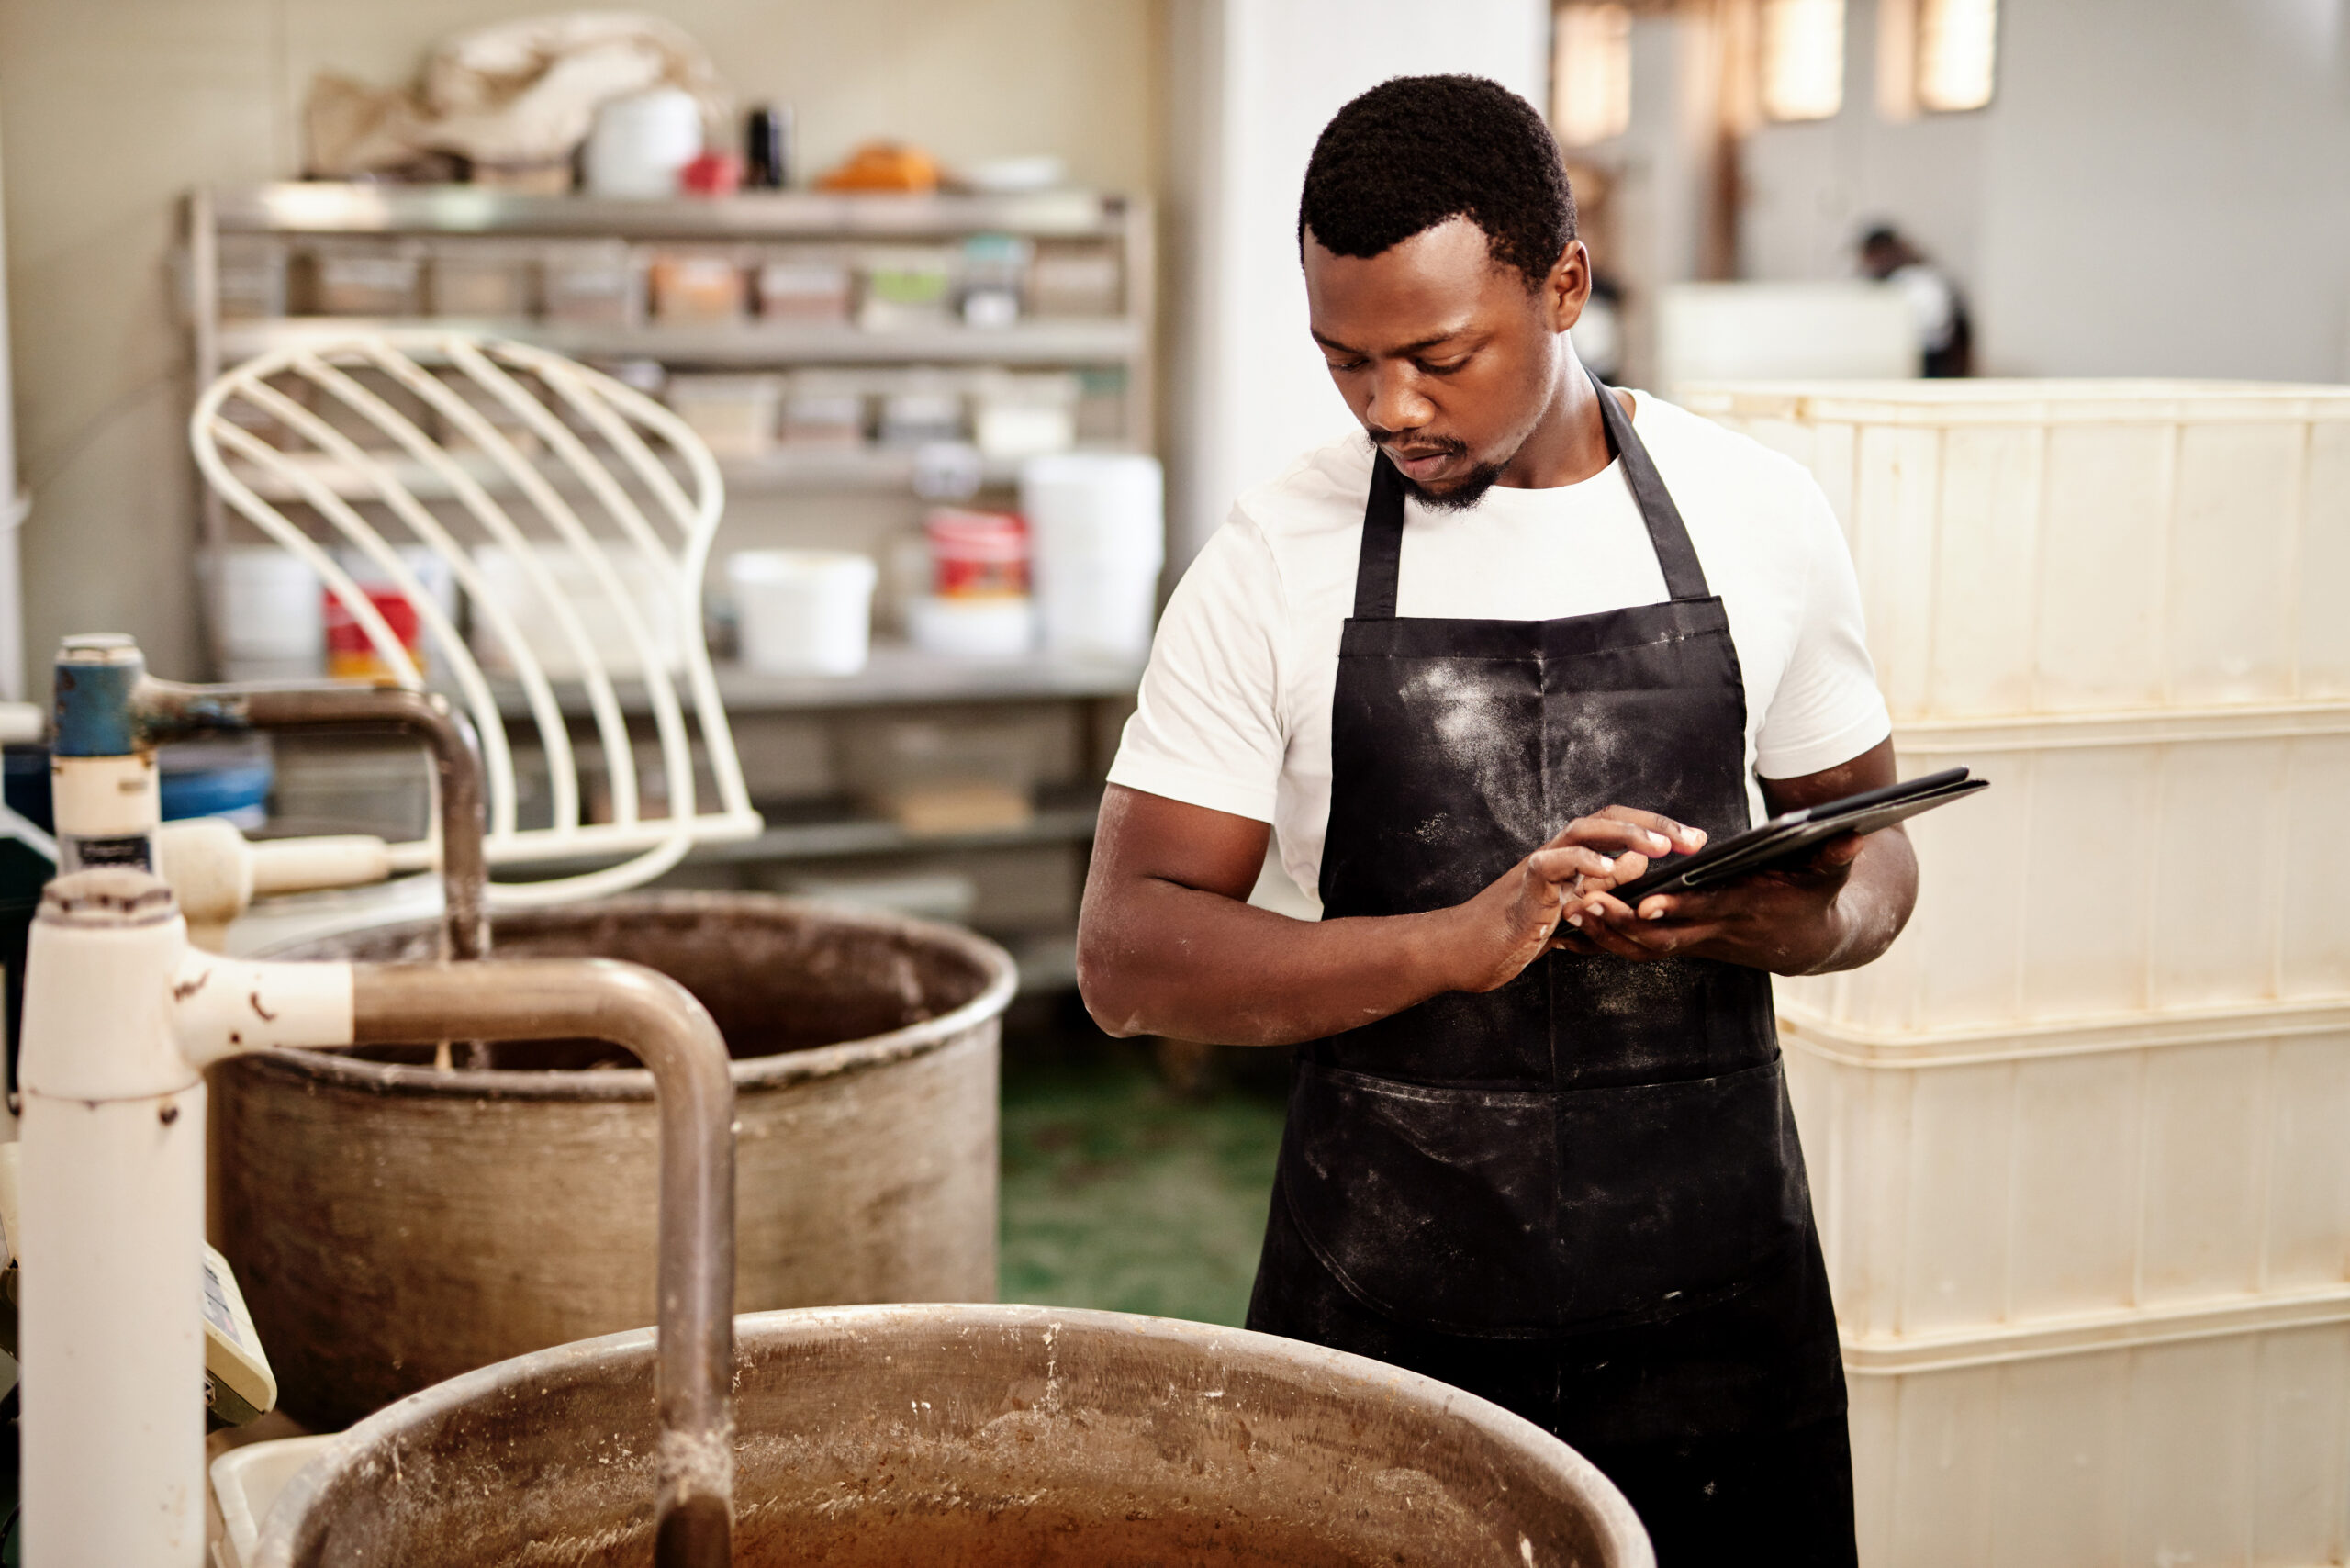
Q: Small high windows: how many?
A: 3